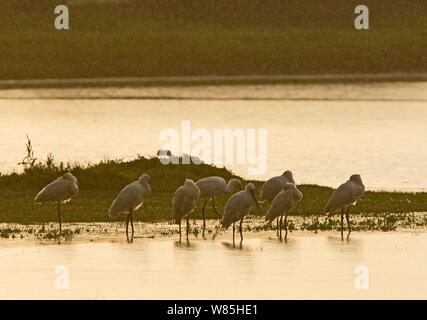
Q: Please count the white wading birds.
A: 8